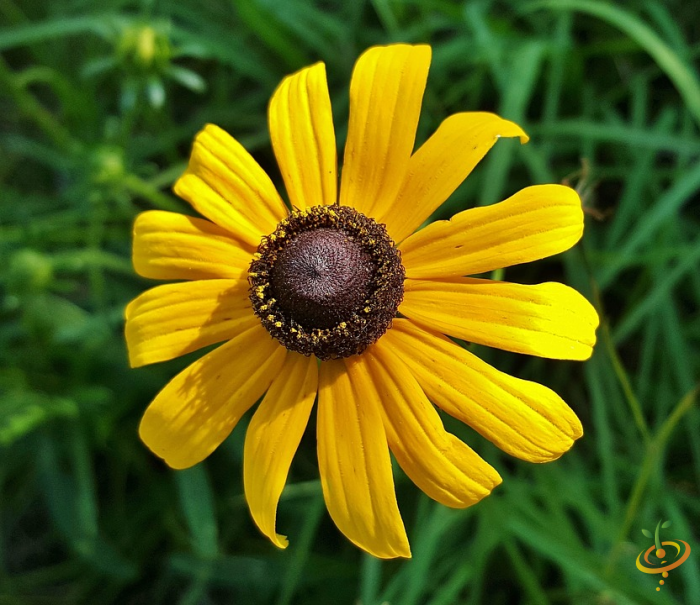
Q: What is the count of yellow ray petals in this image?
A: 13